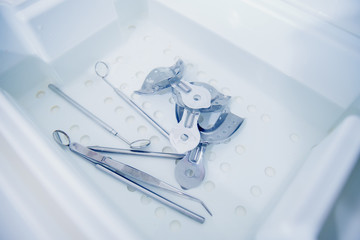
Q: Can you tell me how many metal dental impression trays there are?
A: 3